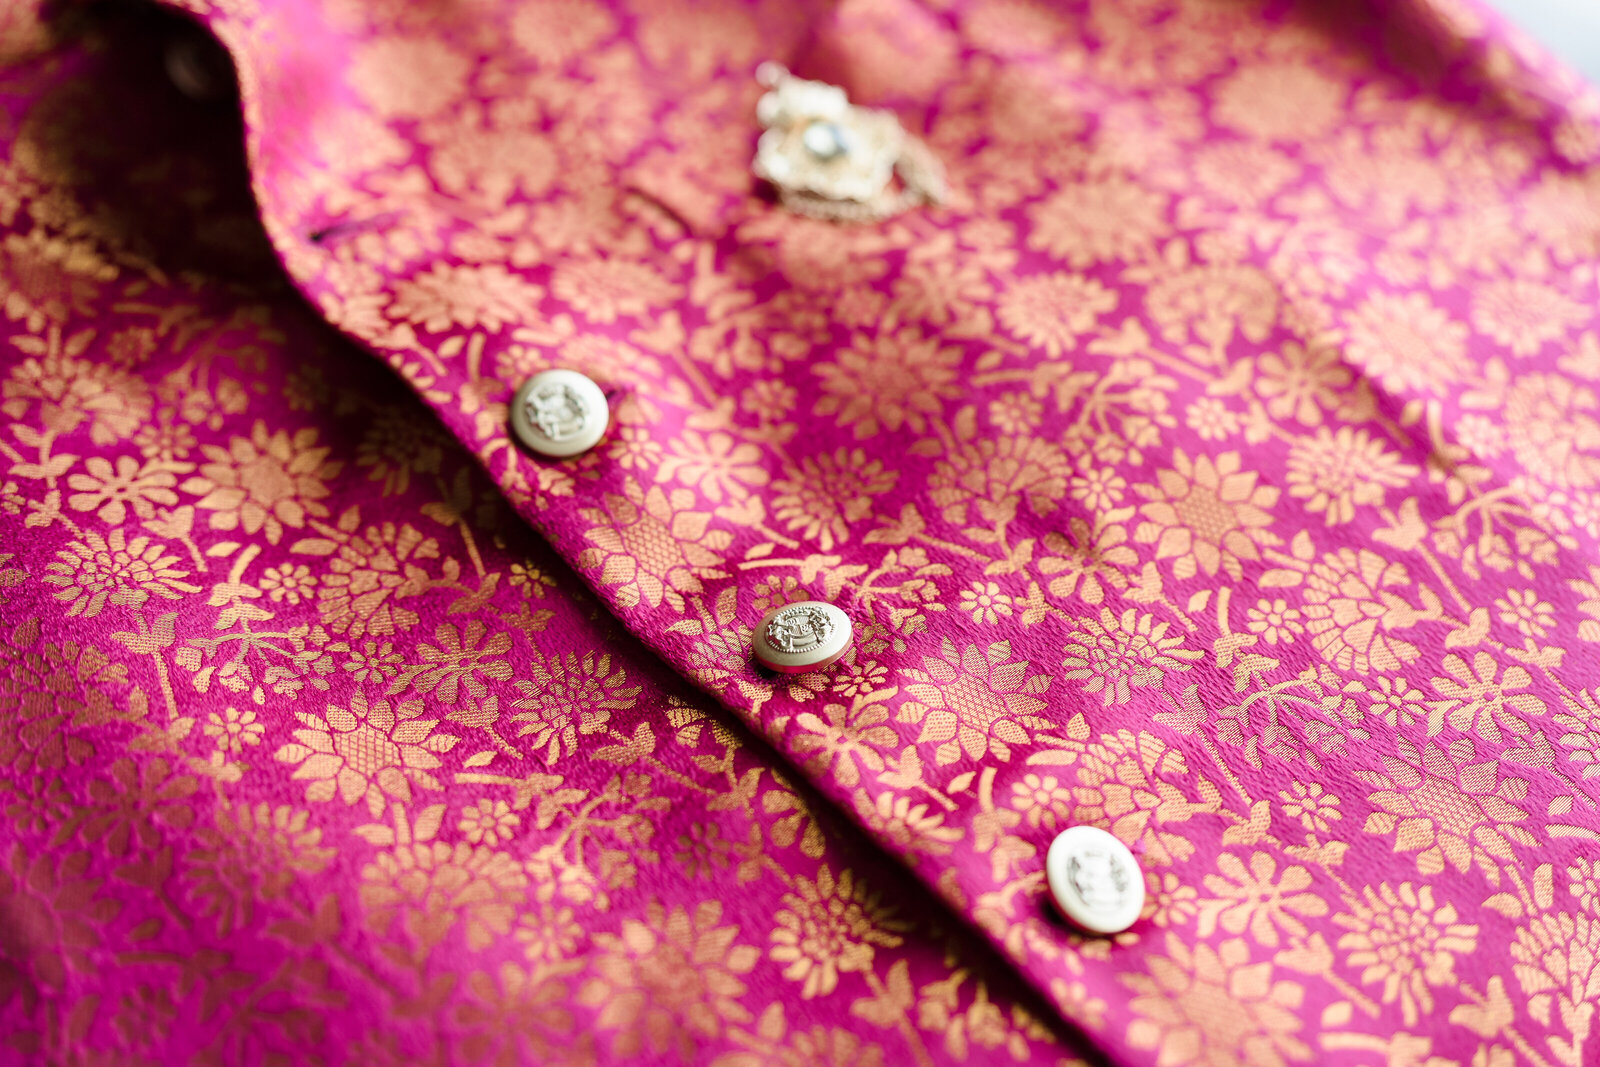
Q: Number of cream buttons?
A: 3